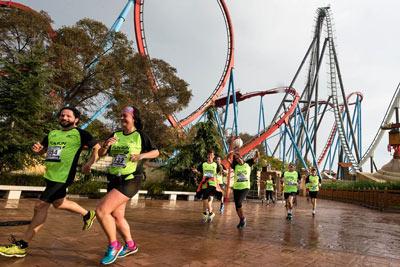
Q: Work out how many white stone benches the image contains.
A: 3